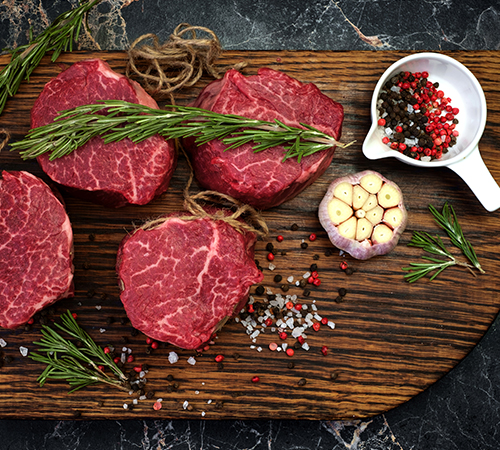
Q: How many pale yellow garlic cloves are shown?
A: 11